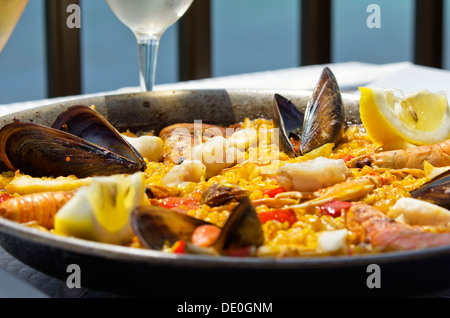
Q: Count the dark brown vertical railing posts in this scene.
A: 4